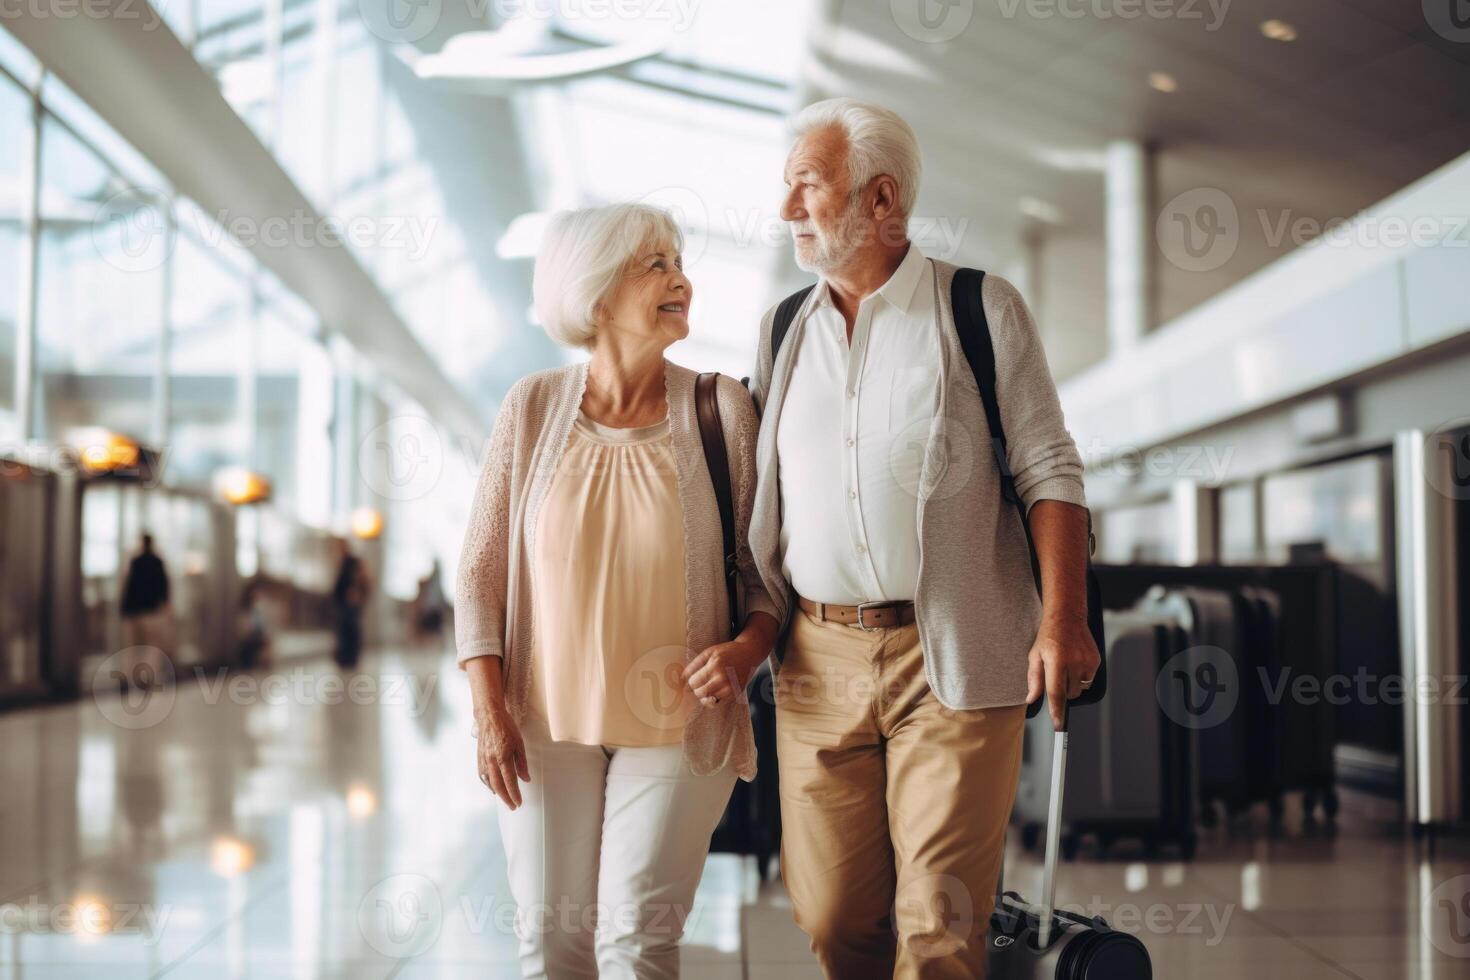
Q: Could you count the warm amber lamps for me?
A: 3